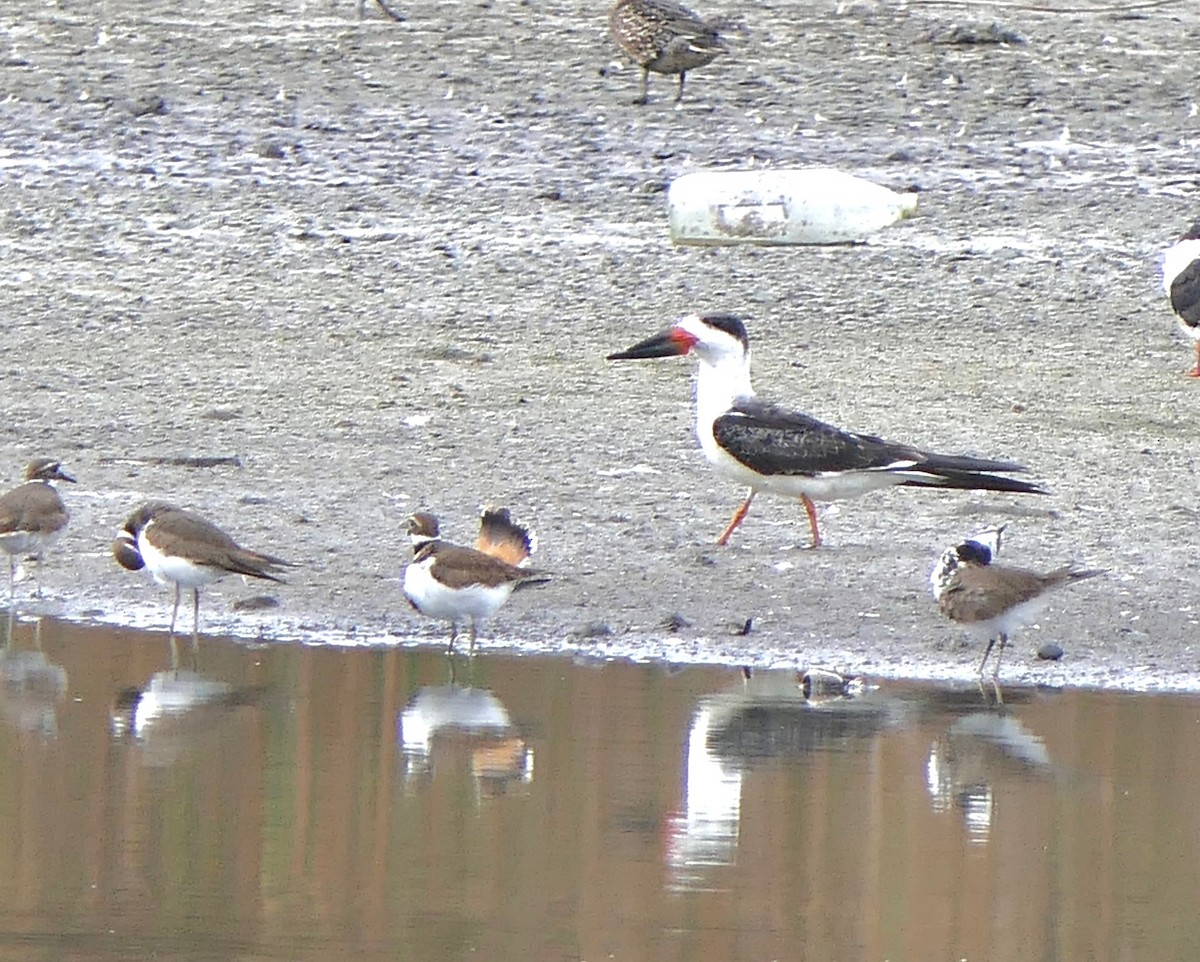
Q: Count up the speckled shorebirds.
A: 1